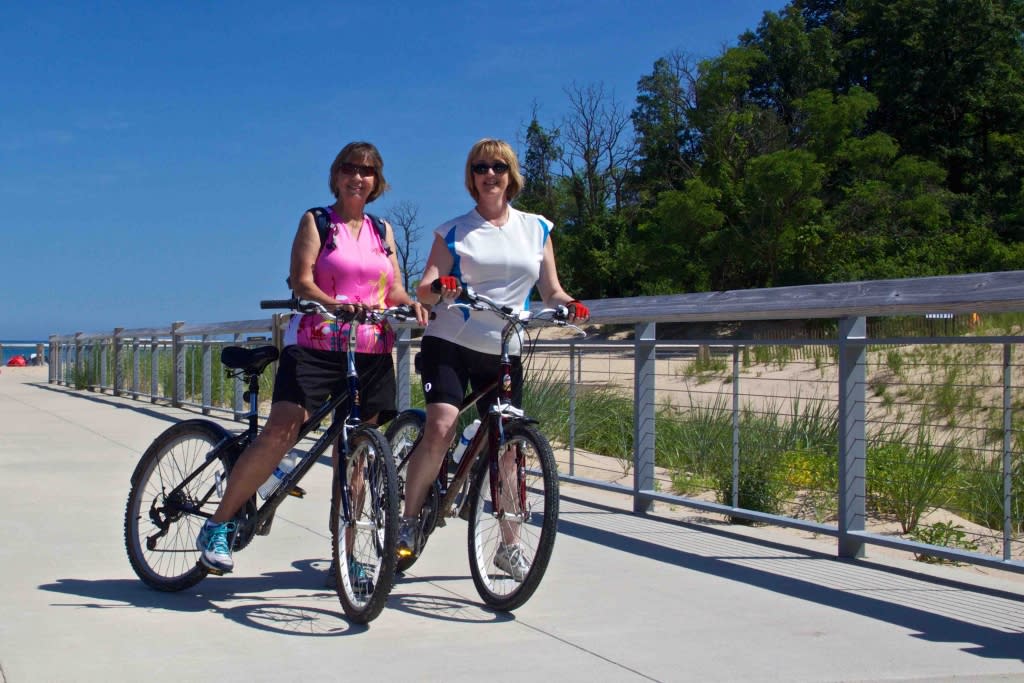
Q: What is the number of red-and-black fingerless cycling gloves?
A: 2